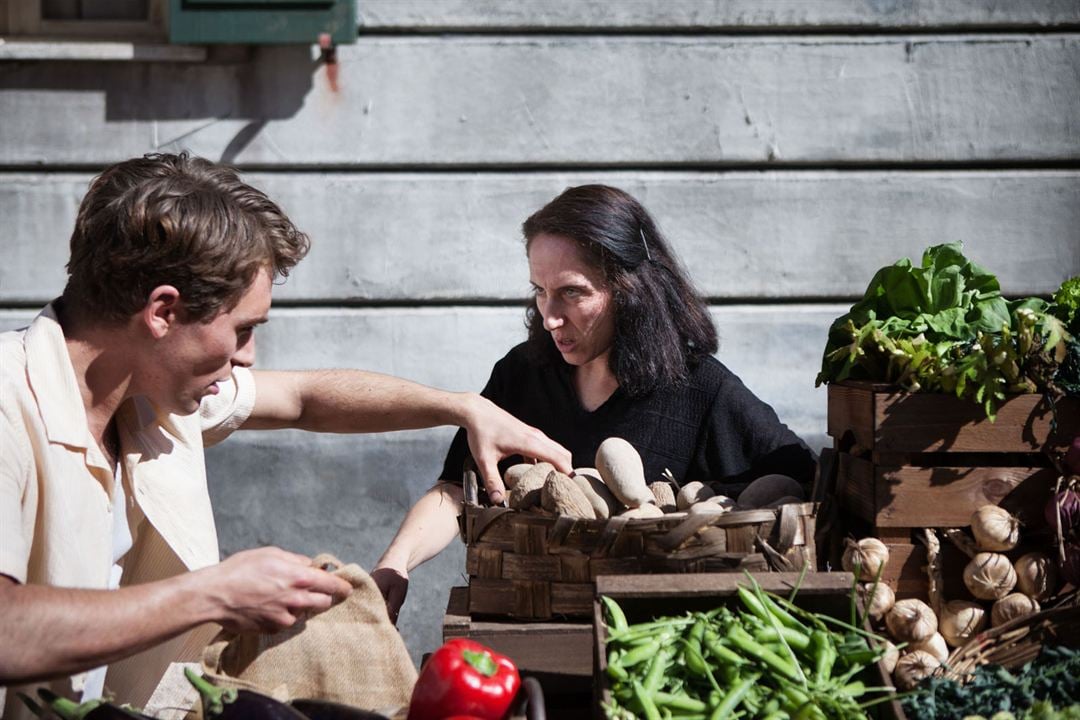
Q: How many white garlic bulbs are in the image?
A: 11